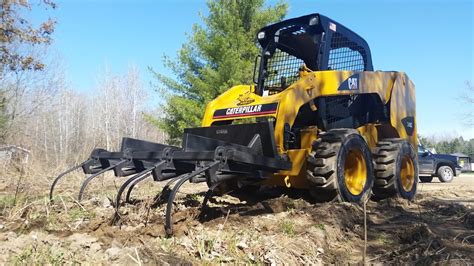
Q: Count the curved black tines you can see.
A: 7